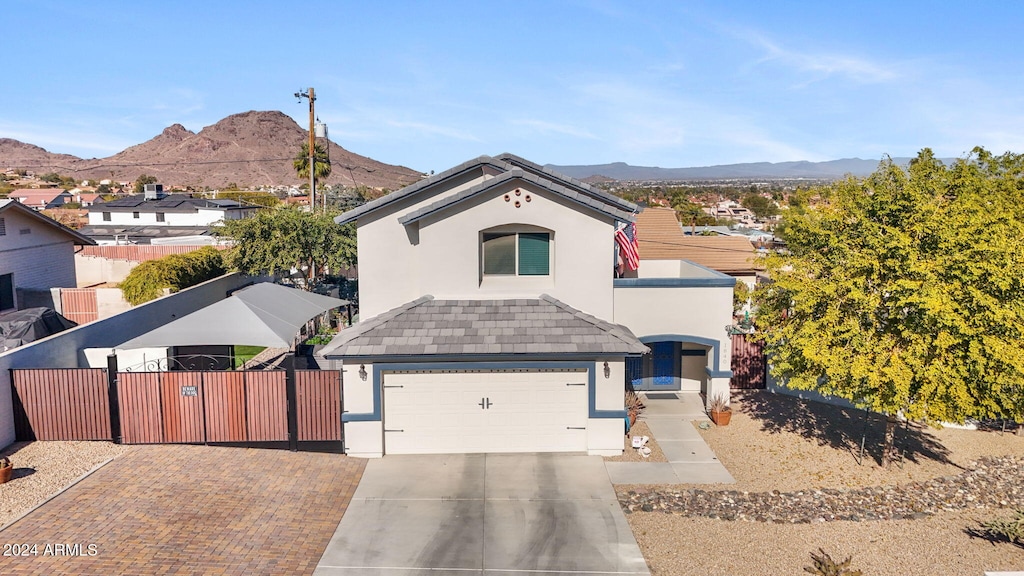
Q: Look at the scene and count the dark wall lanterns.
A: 2